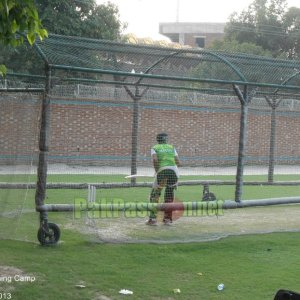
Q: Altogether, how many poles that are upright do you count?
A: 4